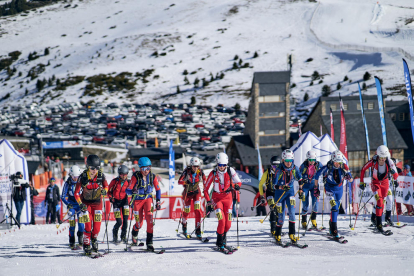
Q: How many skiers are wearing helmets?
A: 11